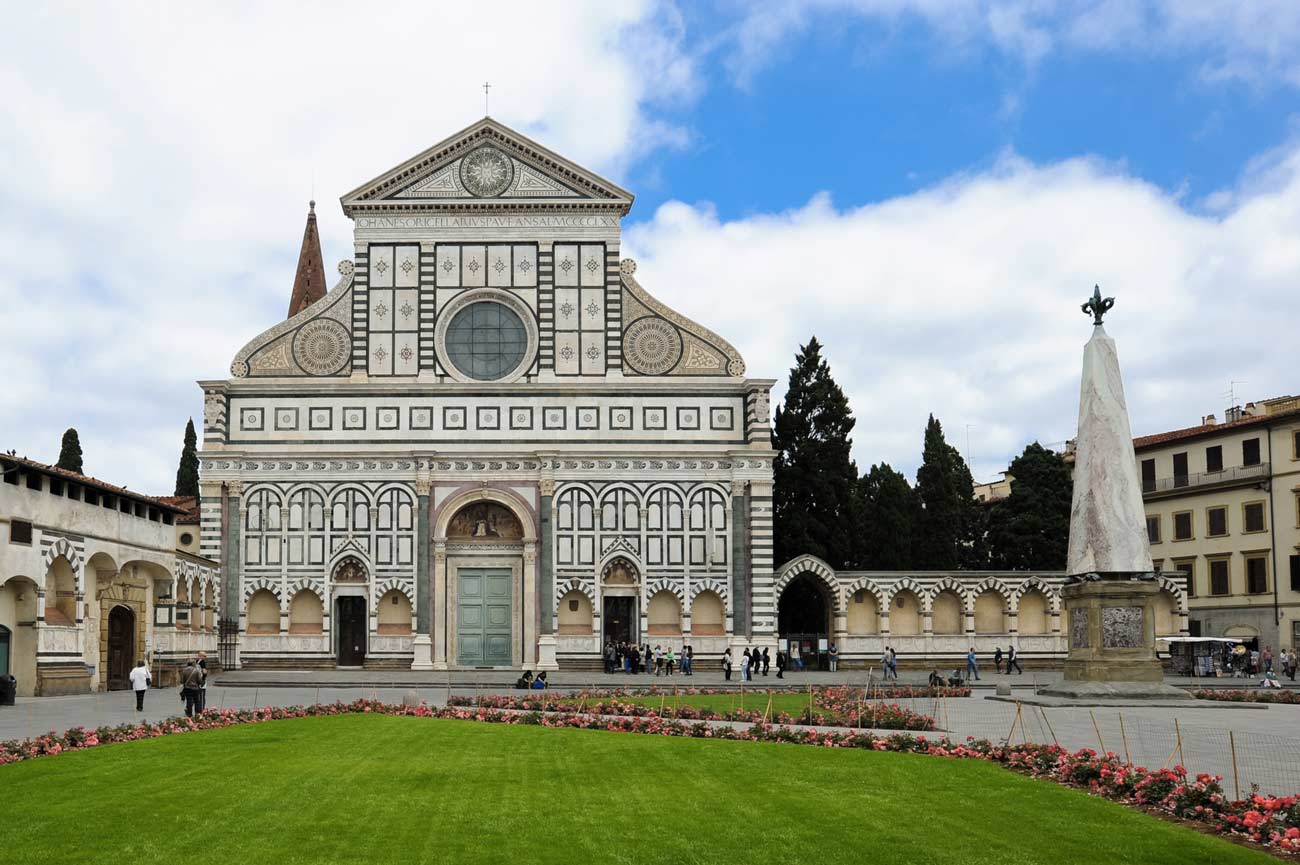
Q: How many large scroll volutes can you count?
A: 2